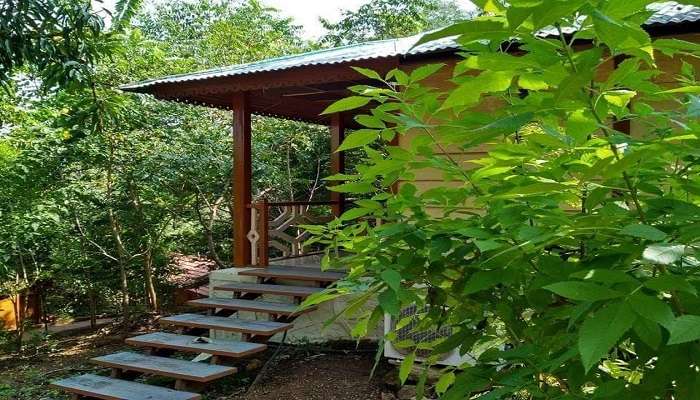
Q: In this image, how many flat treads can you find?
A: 7